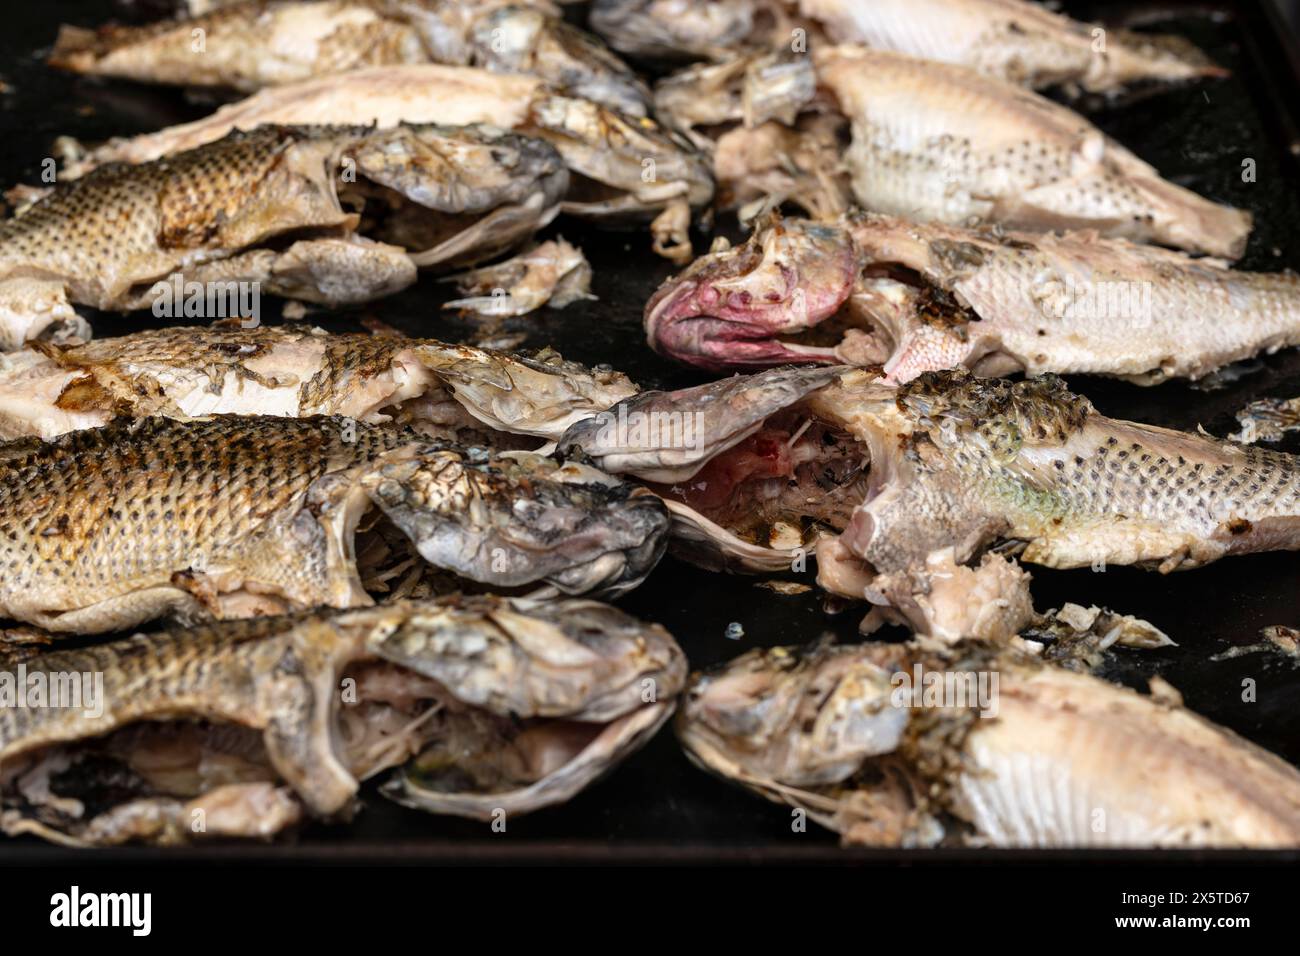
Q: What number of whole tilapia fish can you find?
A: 11